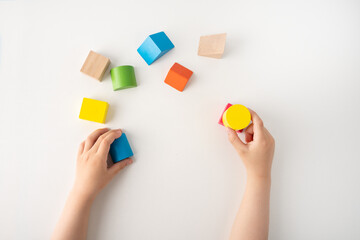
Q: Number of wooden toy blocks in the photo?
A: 9